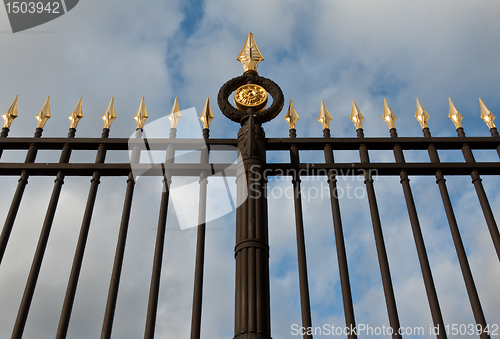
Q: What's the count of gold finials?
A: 15